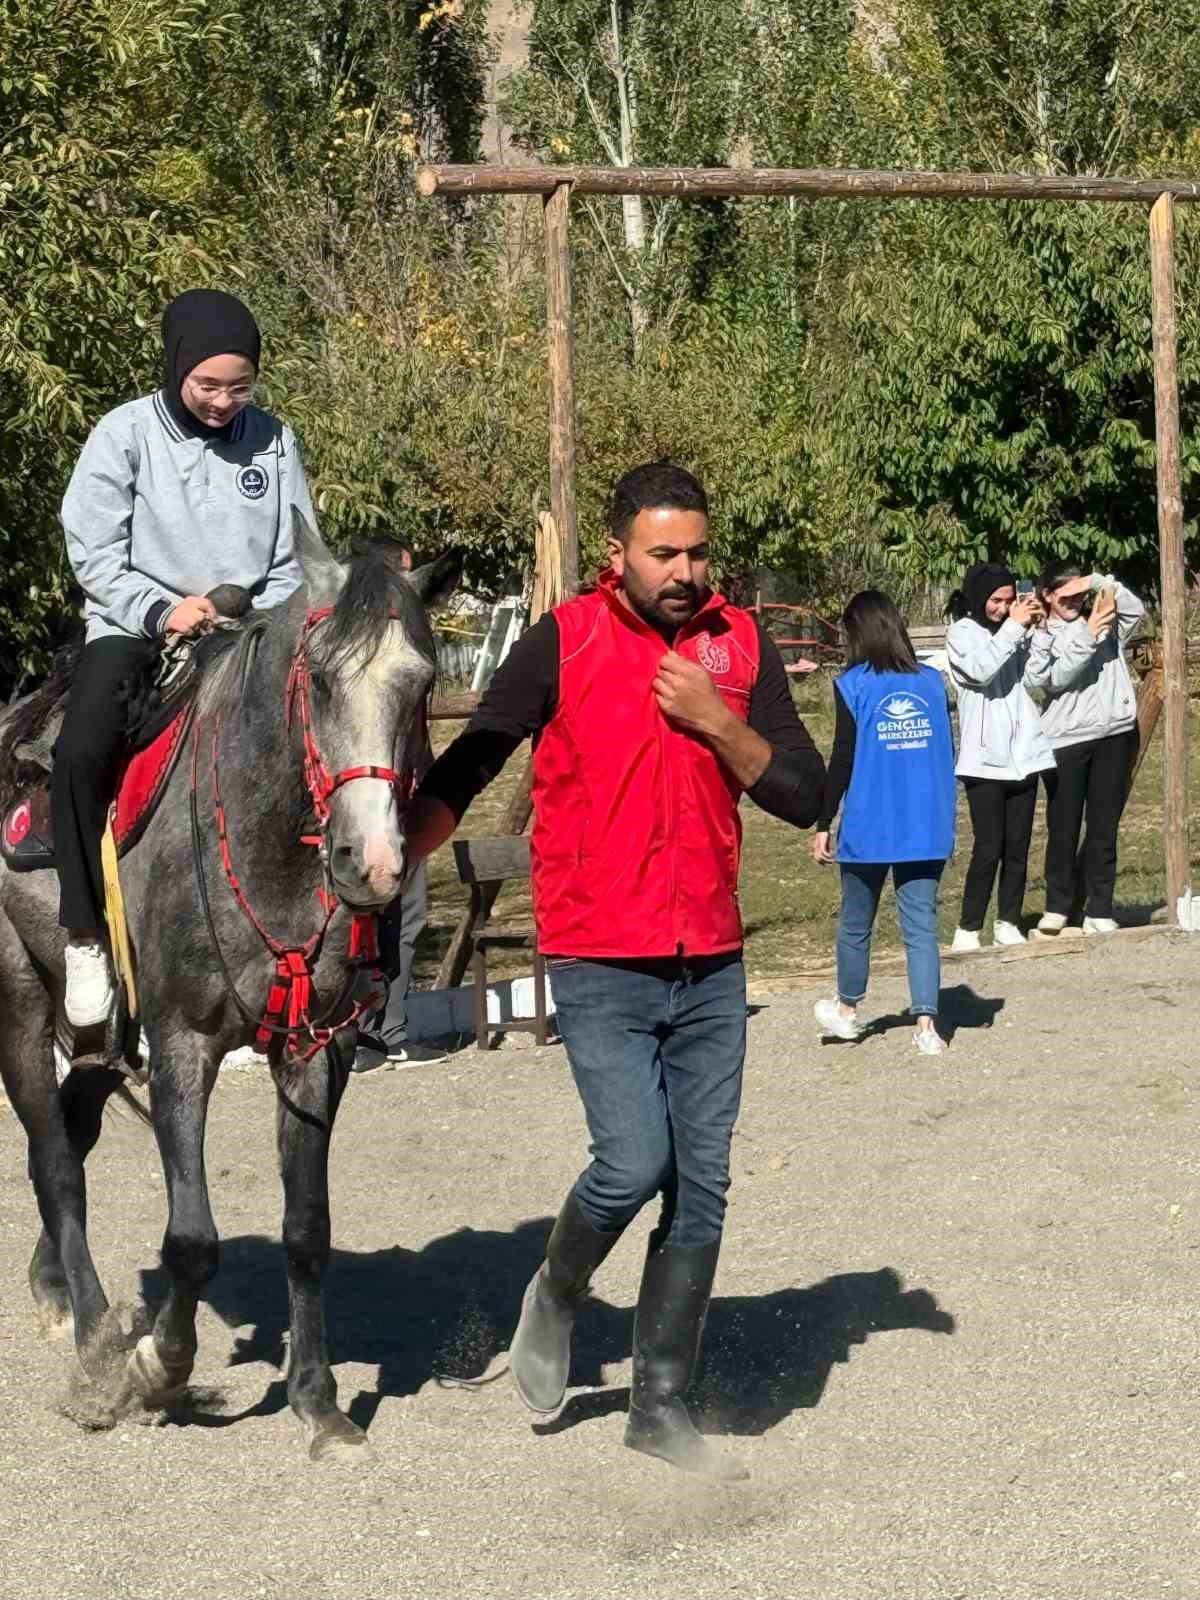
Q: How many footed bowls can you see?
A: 0